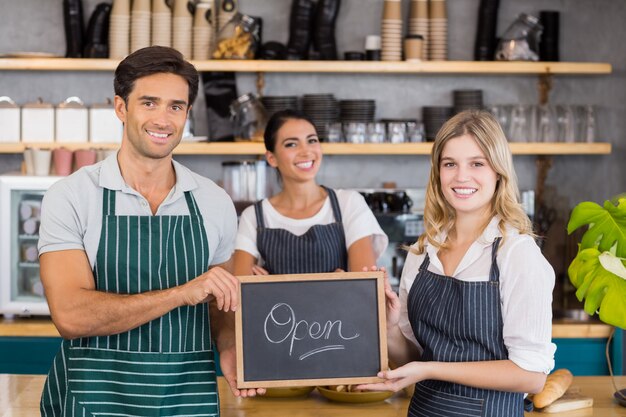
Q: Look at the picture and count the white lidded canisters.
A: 4